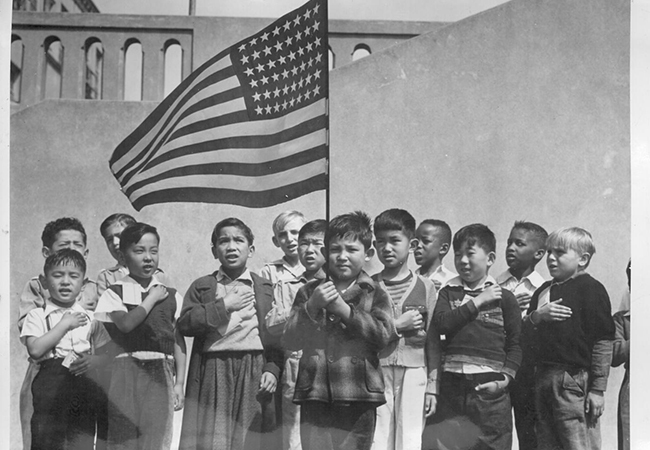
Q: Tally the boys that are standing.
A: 13